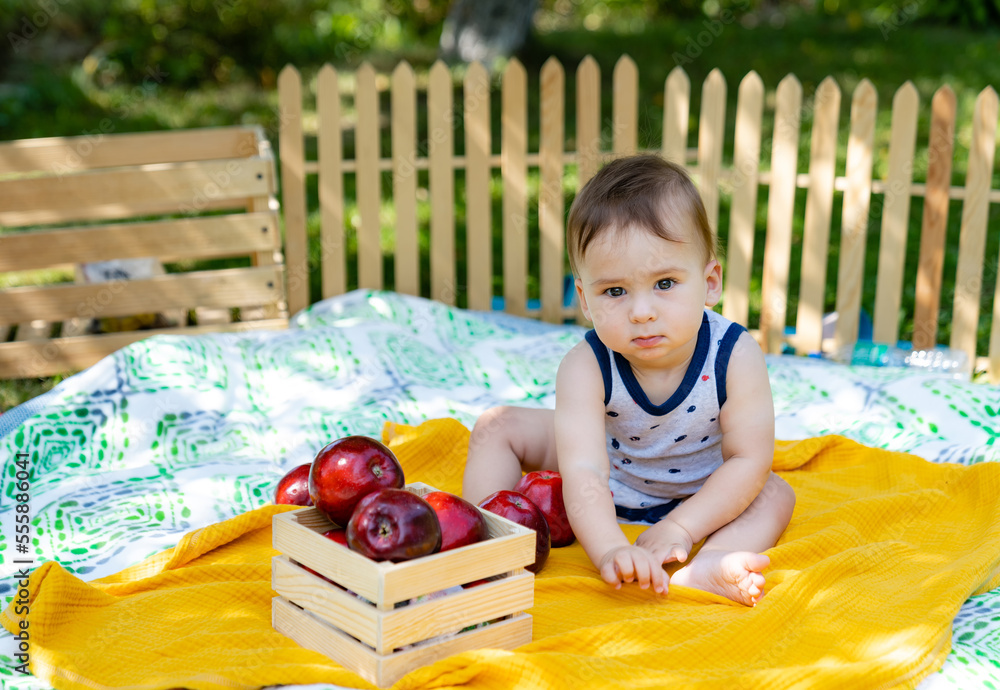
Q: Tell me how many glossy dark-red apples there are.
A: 7